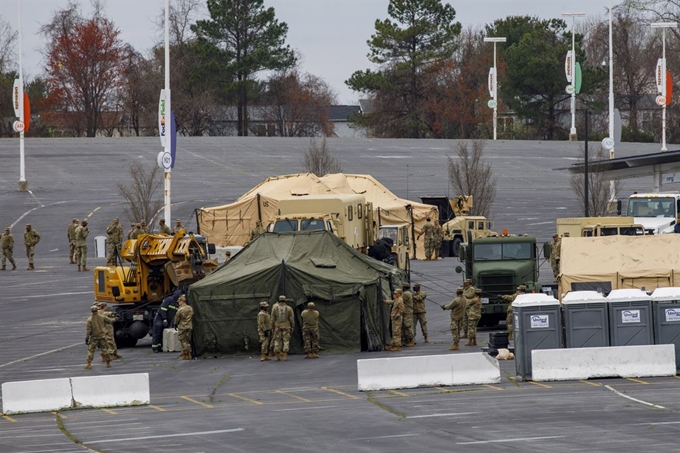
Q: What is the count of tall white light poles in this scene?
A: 6